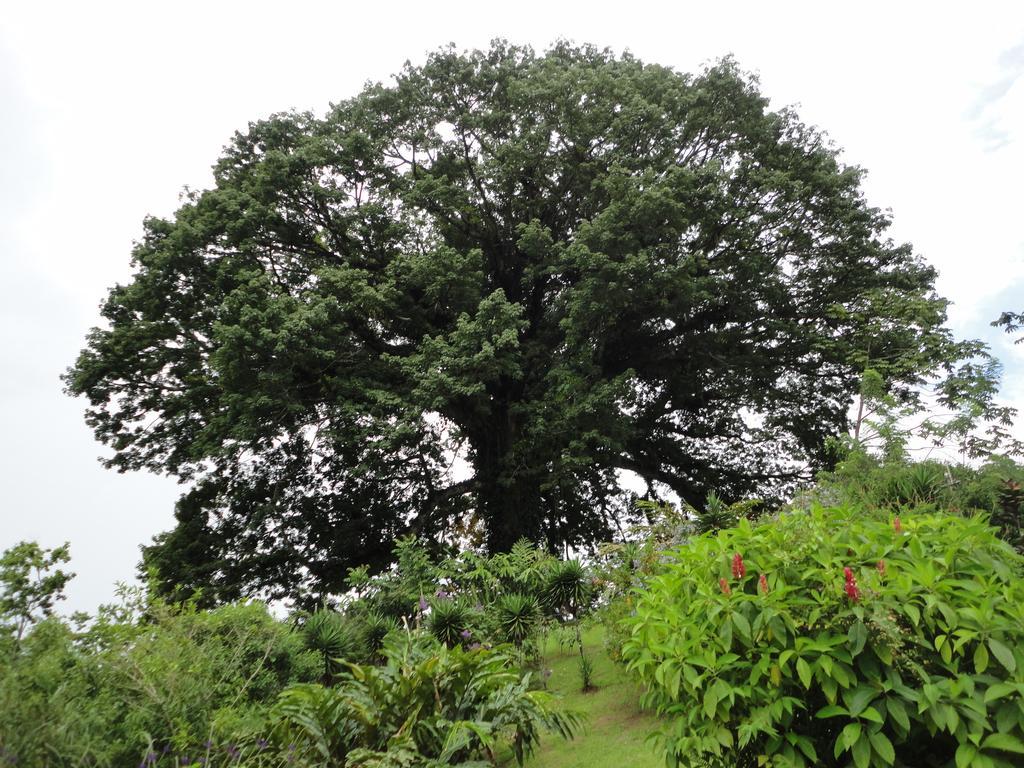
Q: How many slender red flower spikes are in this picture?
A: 6